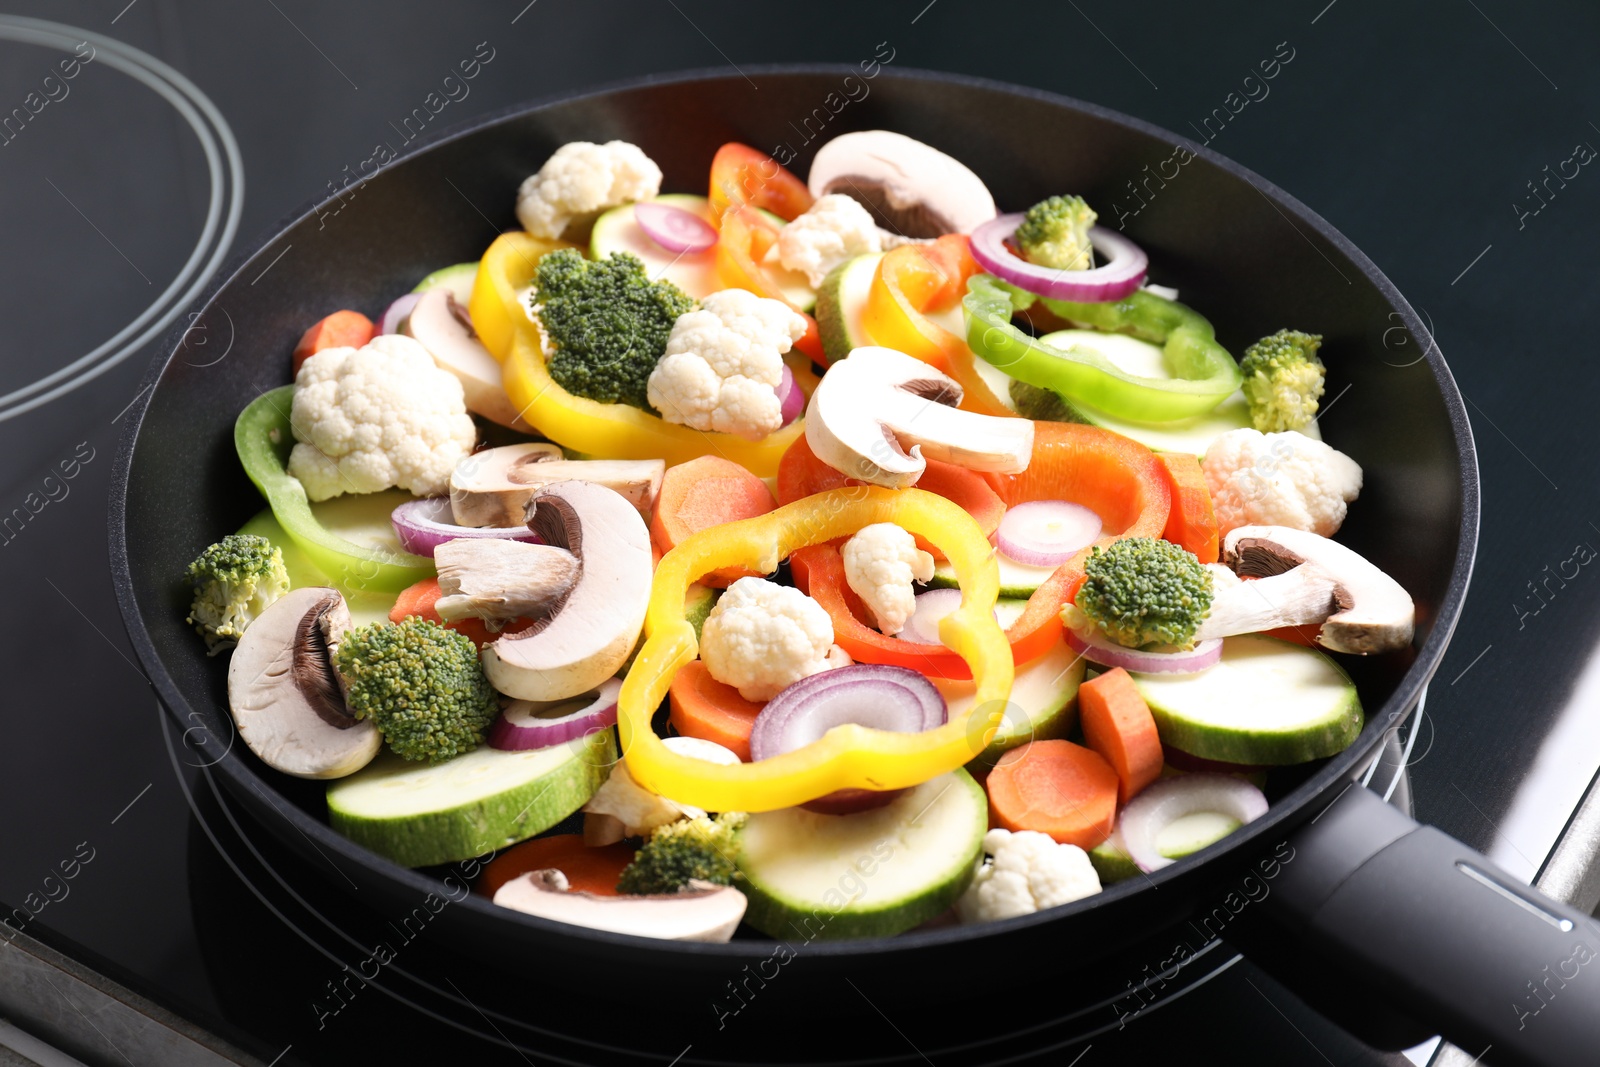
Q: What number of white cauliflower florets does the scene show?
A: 8